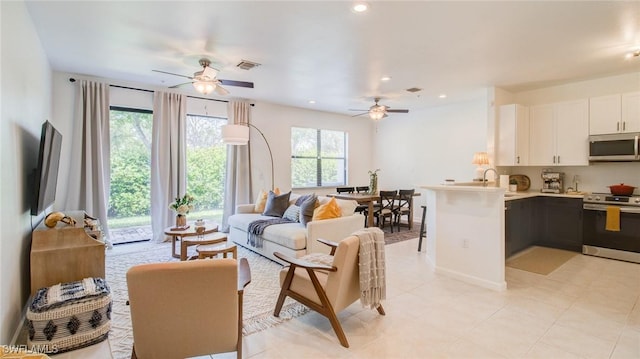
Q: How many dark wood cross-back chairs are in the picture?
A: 4